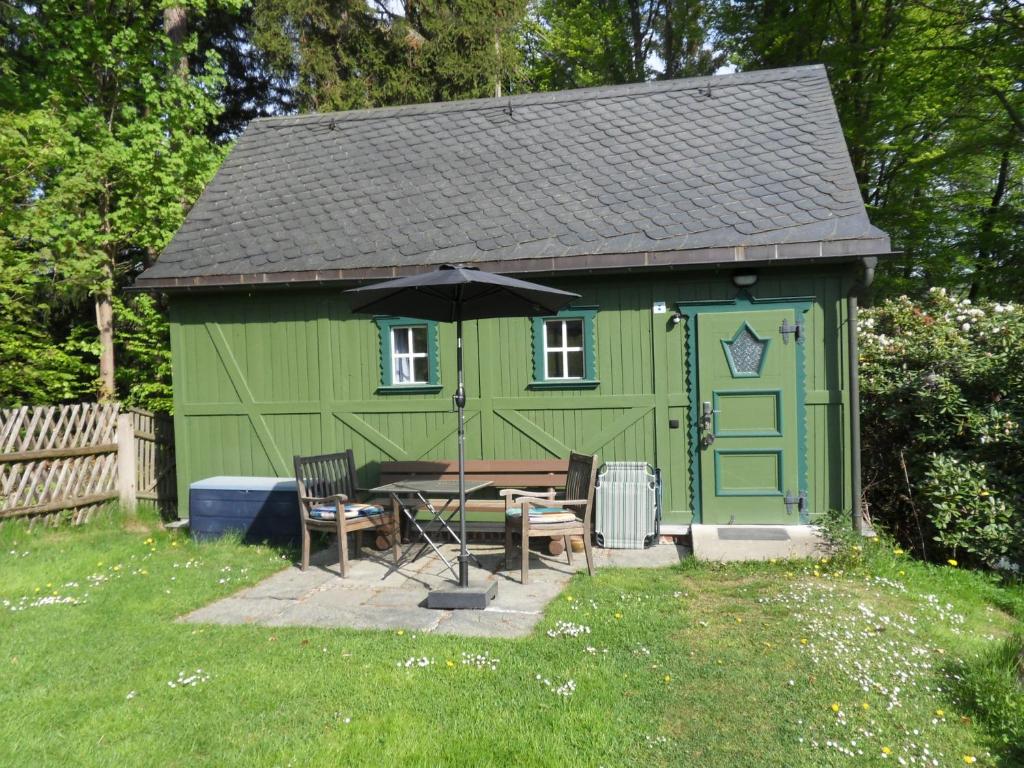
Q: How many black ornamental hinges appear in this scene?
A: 2